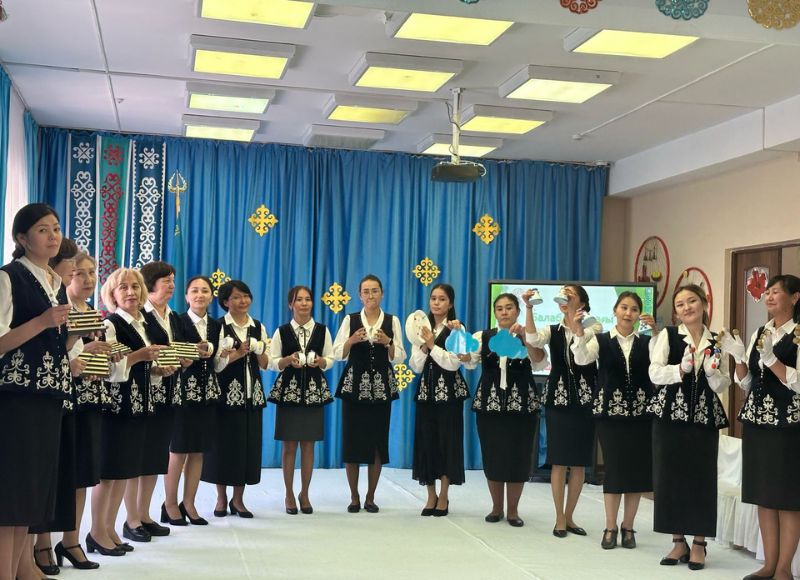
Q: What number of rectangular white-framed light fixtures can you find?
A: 12